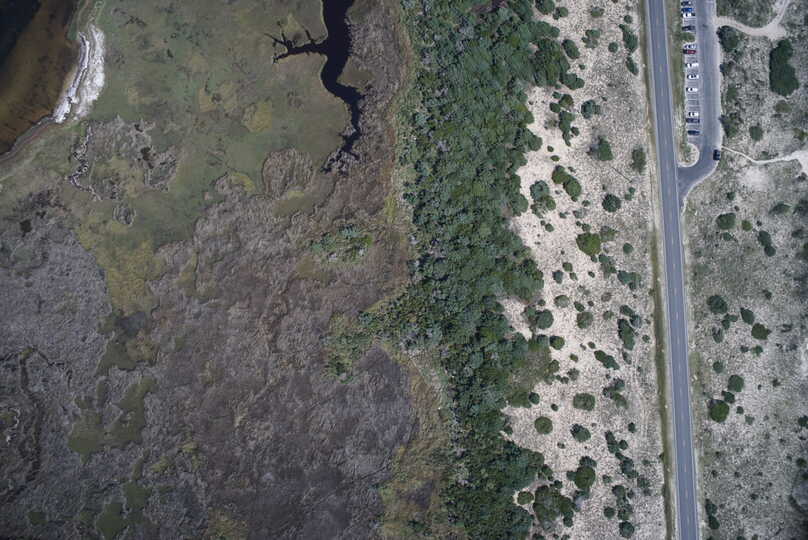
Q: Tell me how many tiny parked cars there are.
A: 13